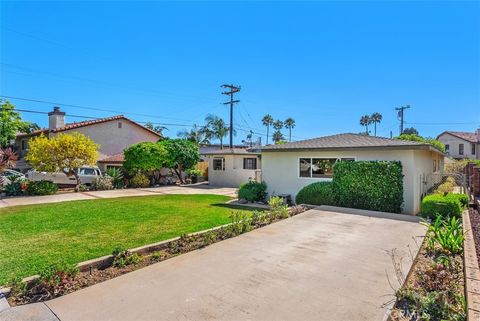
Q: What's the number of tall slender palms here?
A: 5